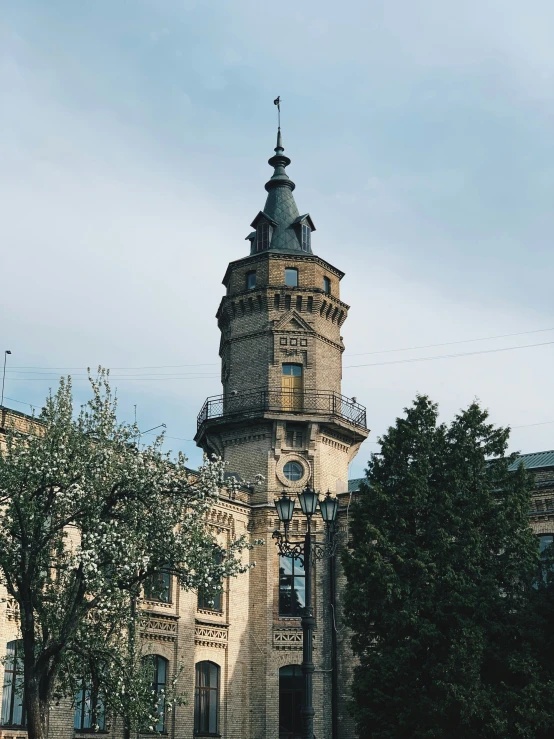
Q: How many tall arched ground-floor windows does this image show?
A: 5